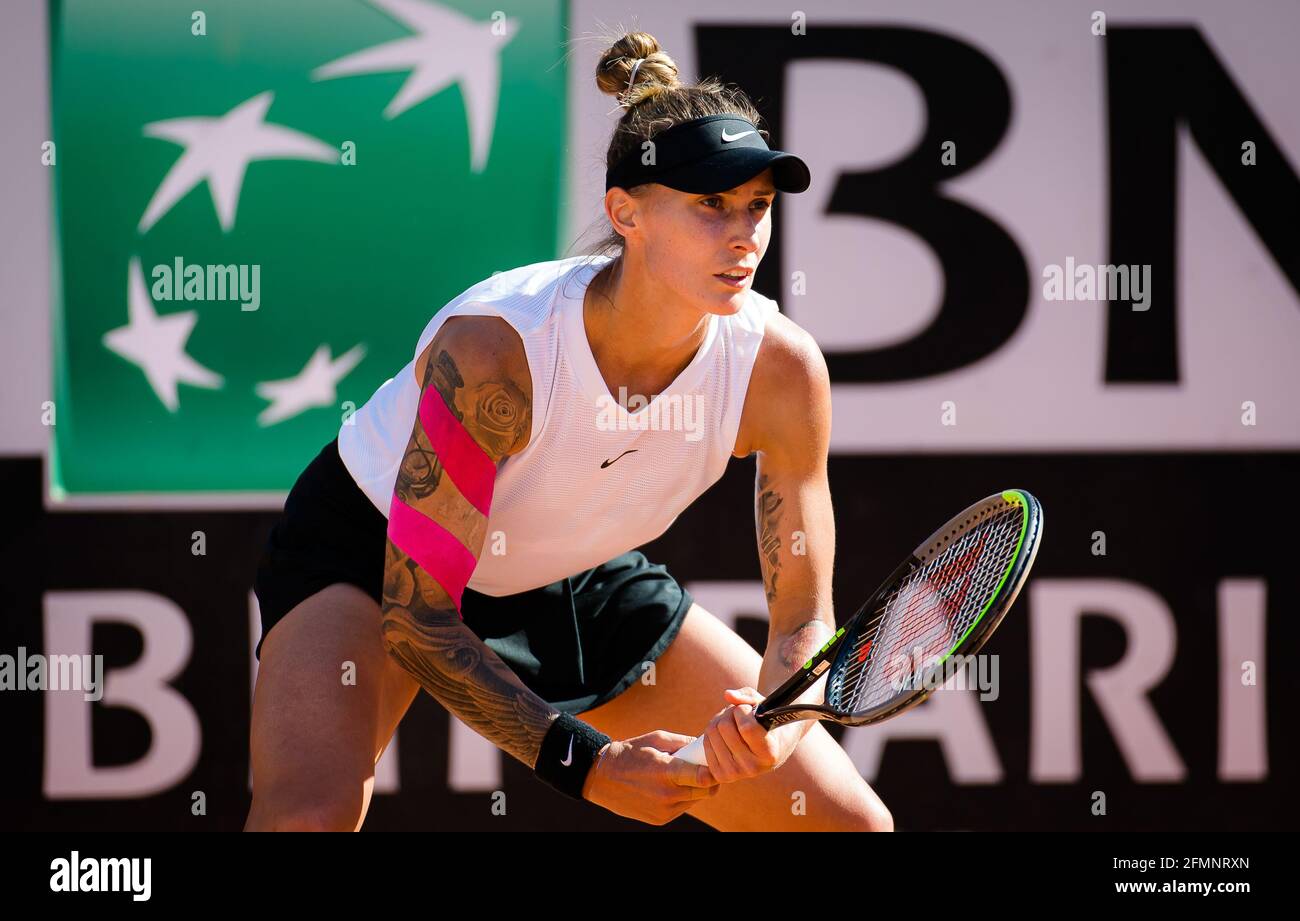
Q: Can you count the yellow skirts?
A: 0